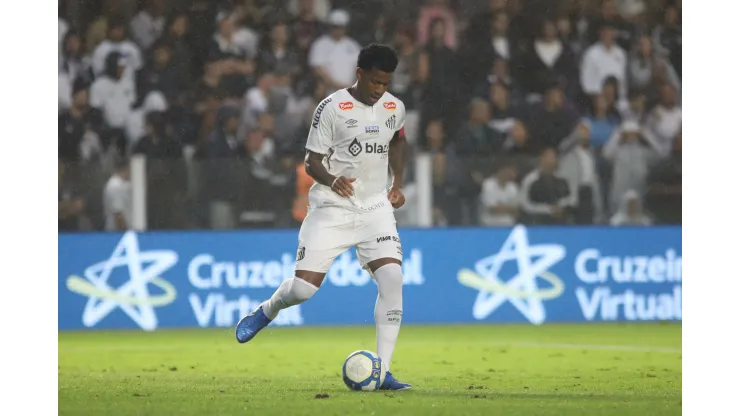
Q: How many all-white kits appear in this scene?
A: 1